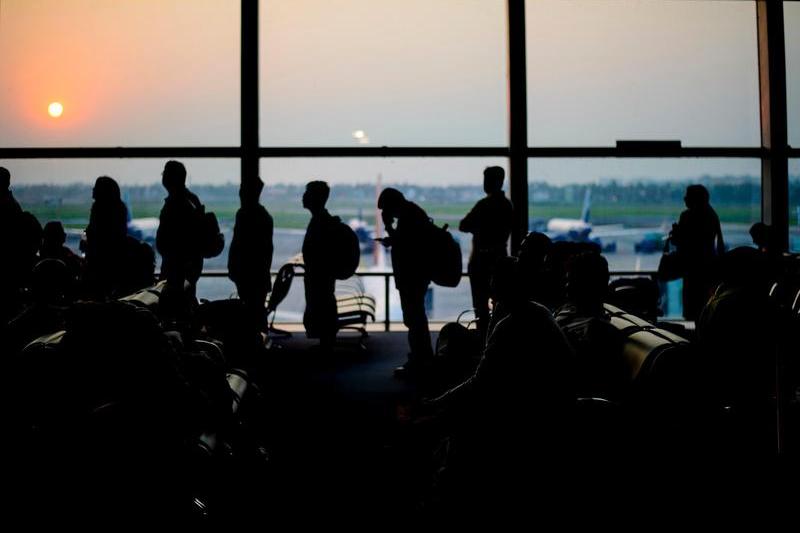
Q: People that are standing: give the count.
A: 8